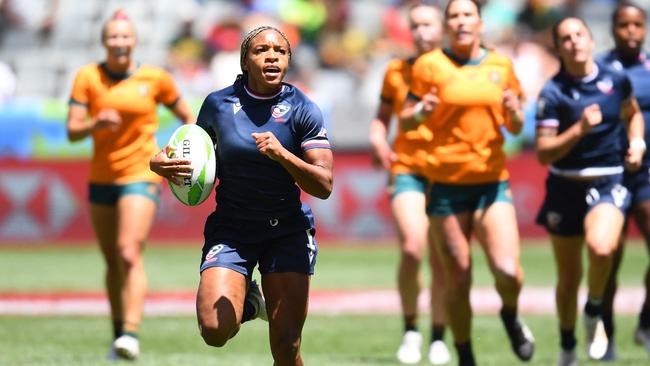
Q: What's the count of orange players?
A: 3